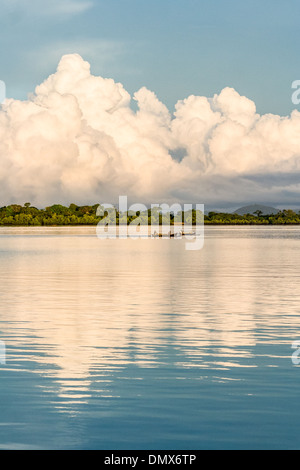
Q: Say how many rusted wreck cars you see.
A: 0